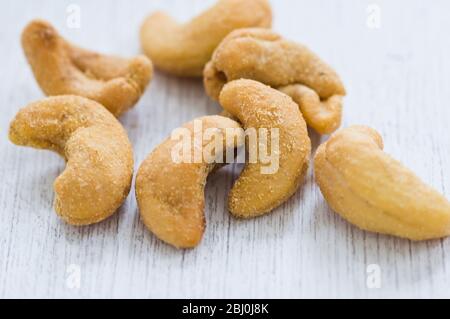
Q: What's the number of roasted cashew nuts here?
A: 7